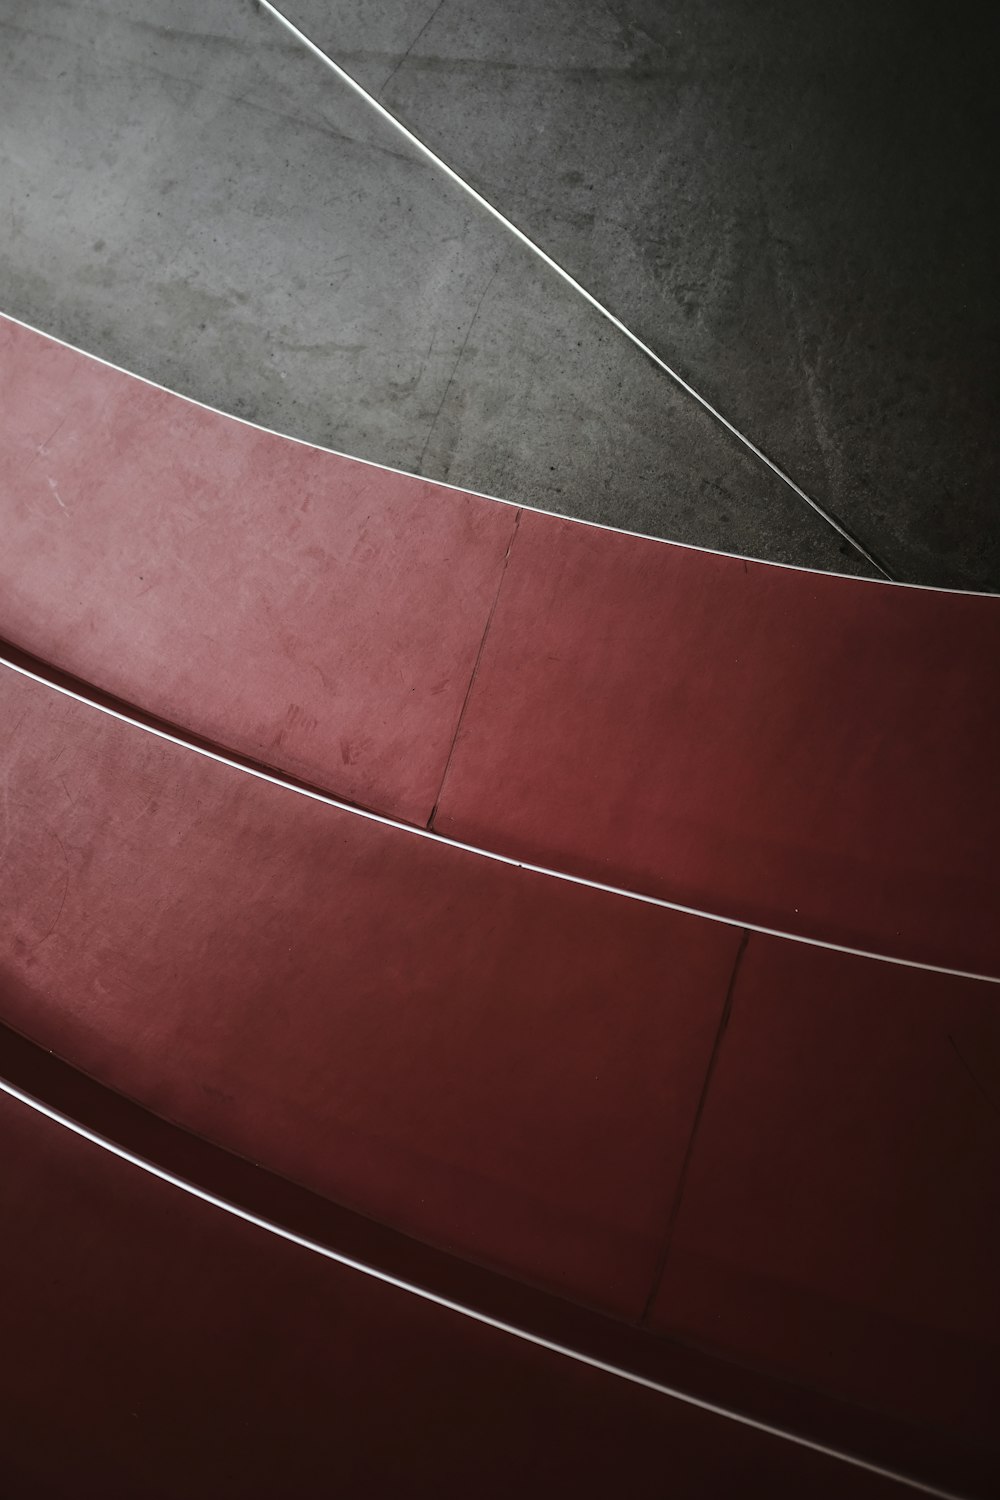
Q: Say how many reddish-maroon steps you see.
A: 3